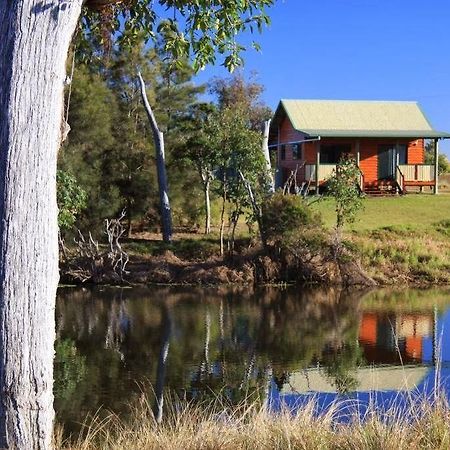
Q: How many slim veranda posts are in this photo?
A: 4